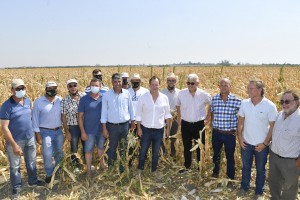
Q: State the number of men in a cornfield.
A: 14